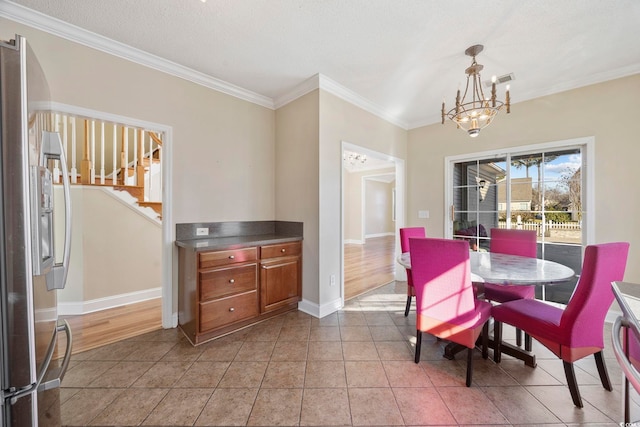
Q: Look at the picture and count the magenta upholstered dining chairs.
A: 4